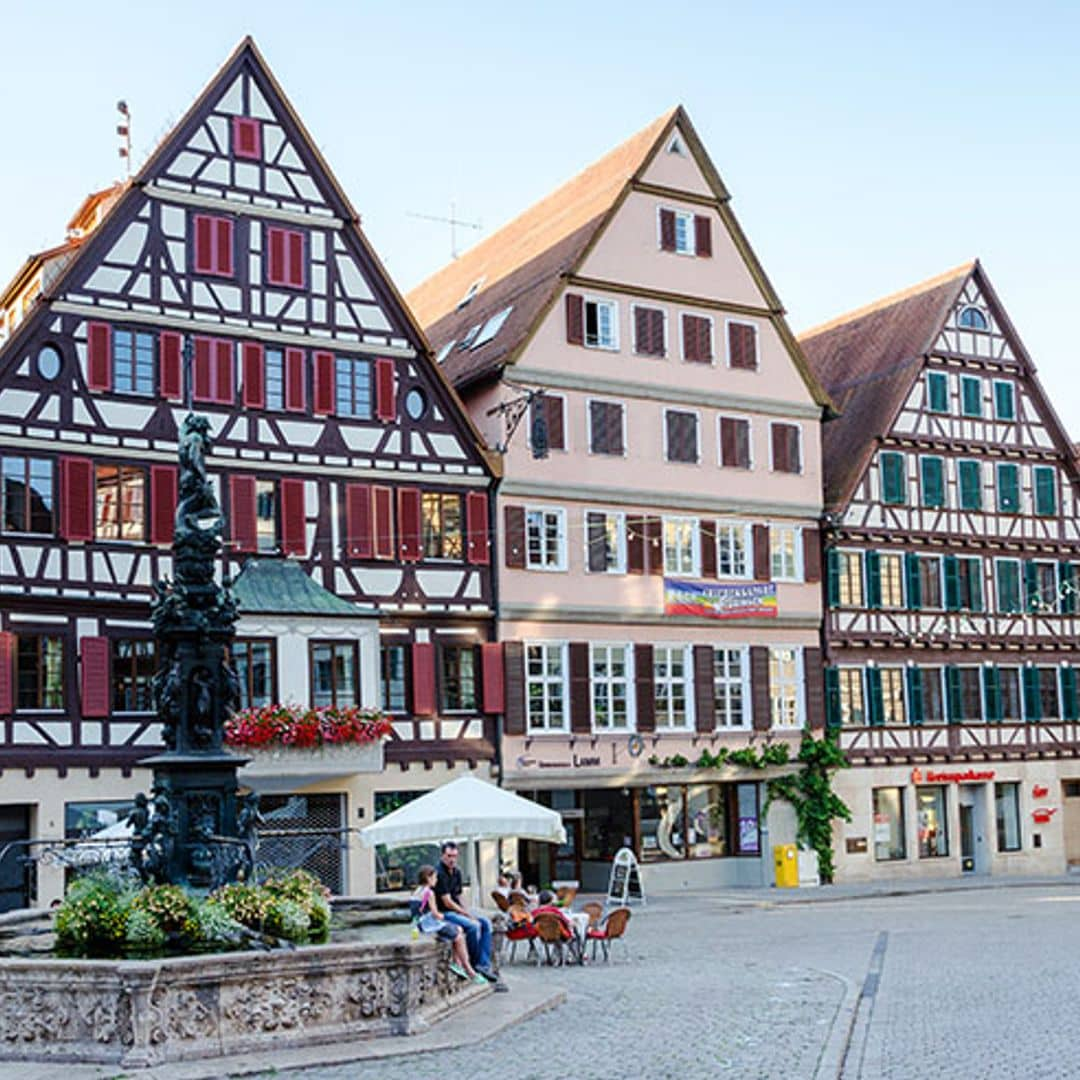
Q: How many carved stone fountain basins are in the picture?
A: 1